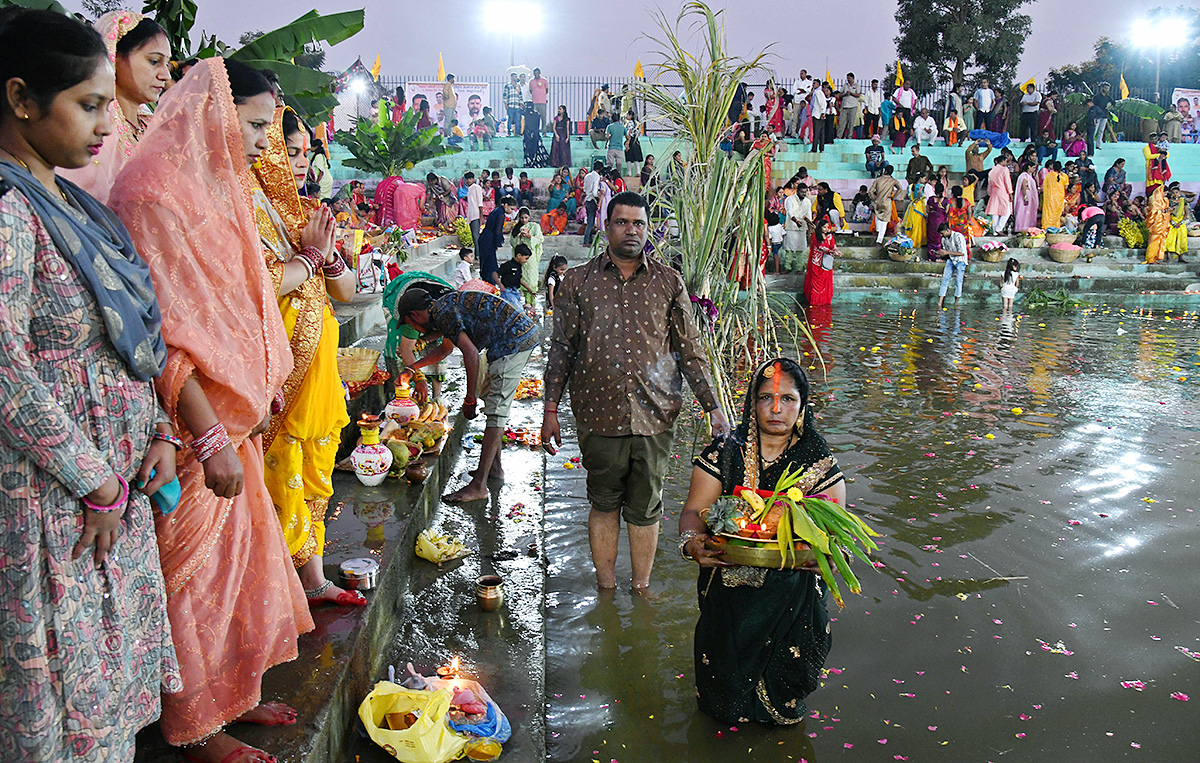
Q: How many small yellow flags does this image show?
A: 7